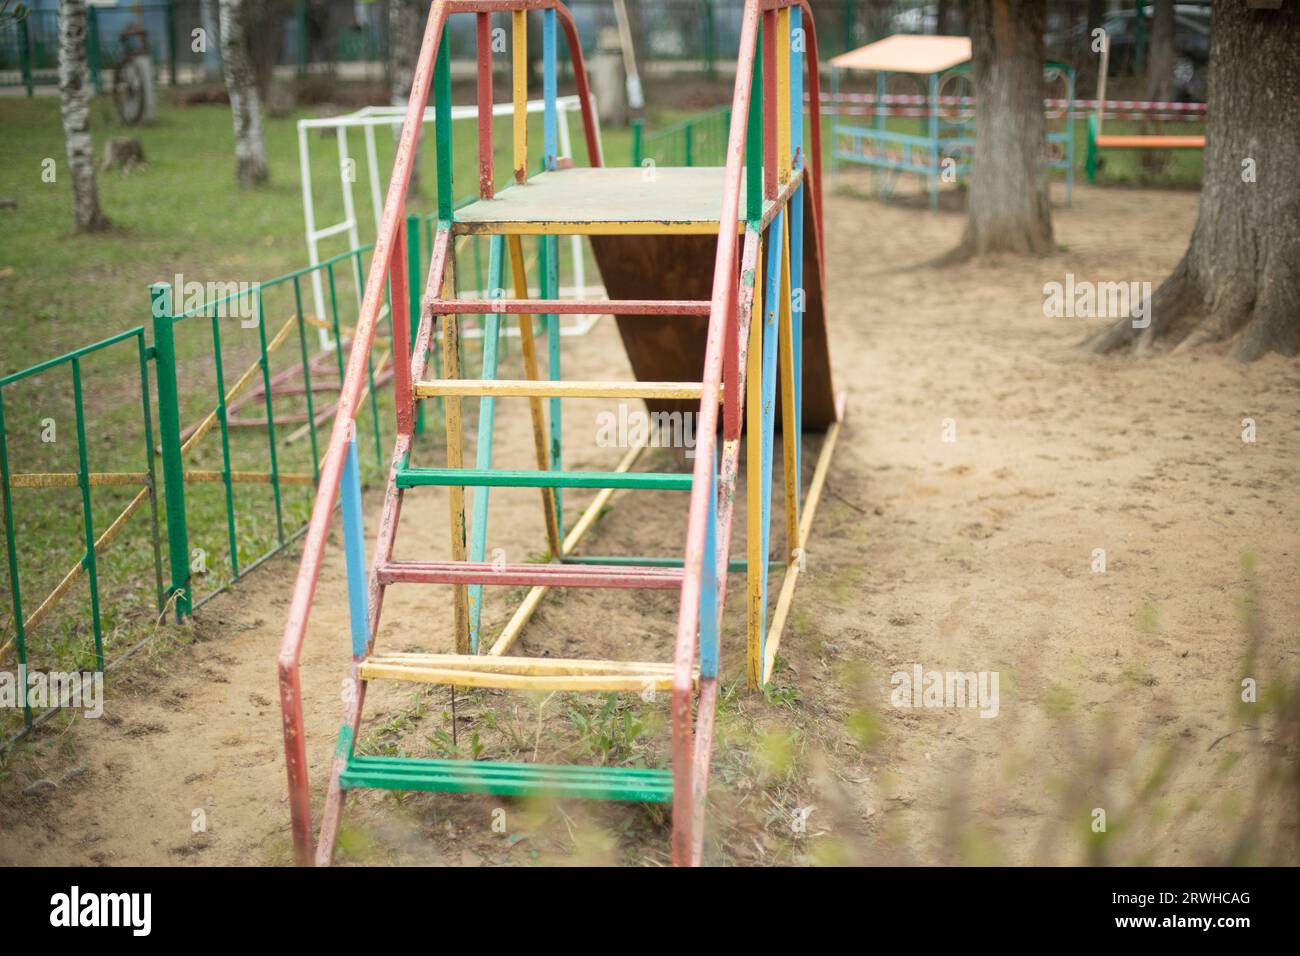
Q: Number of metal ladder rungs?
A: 6